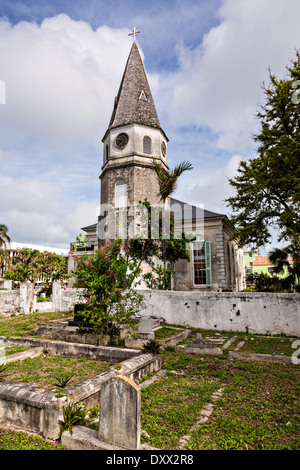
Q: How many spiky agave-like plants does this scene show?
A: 4